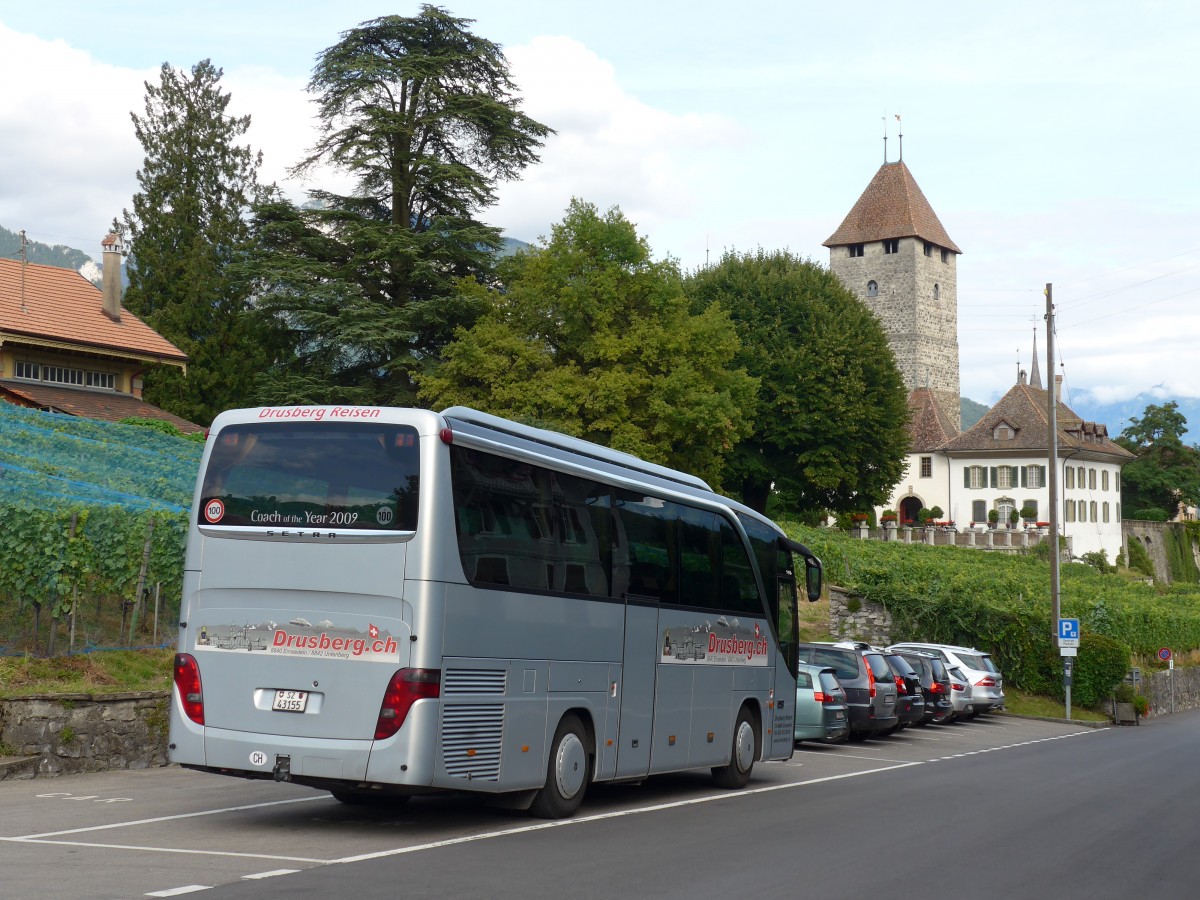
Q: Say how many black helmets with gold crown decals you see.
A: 0